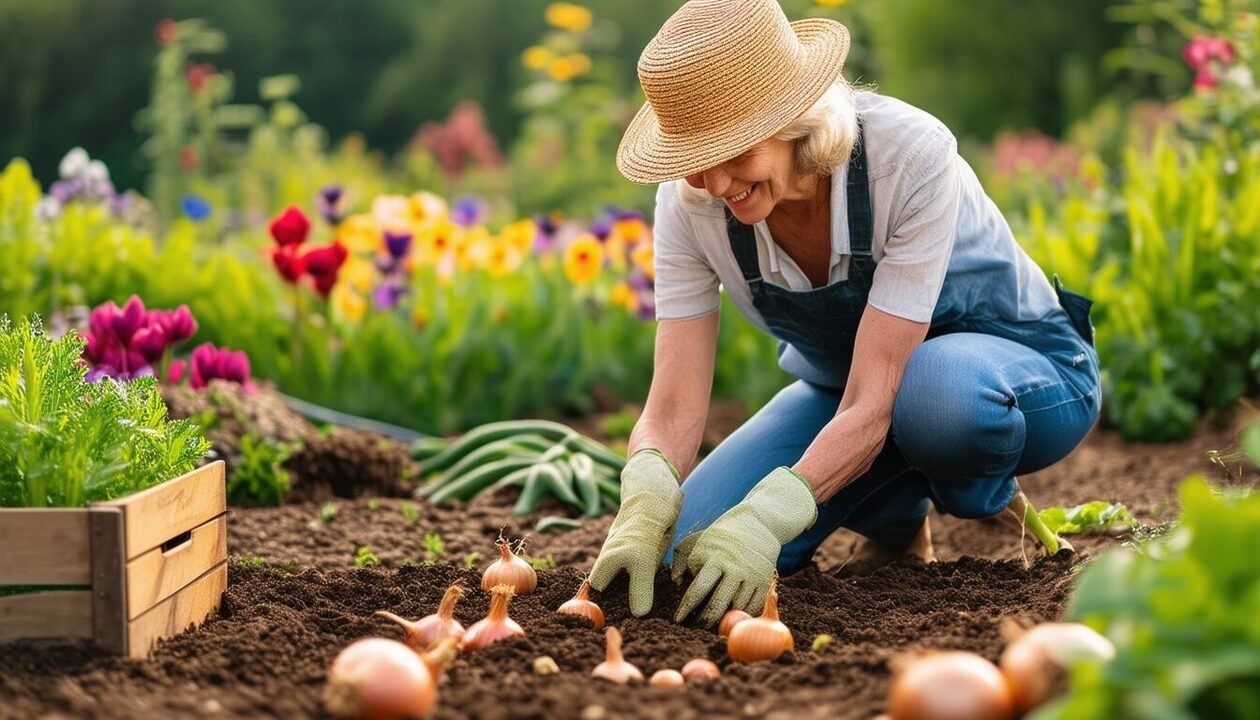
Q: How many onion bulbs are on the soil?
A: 12